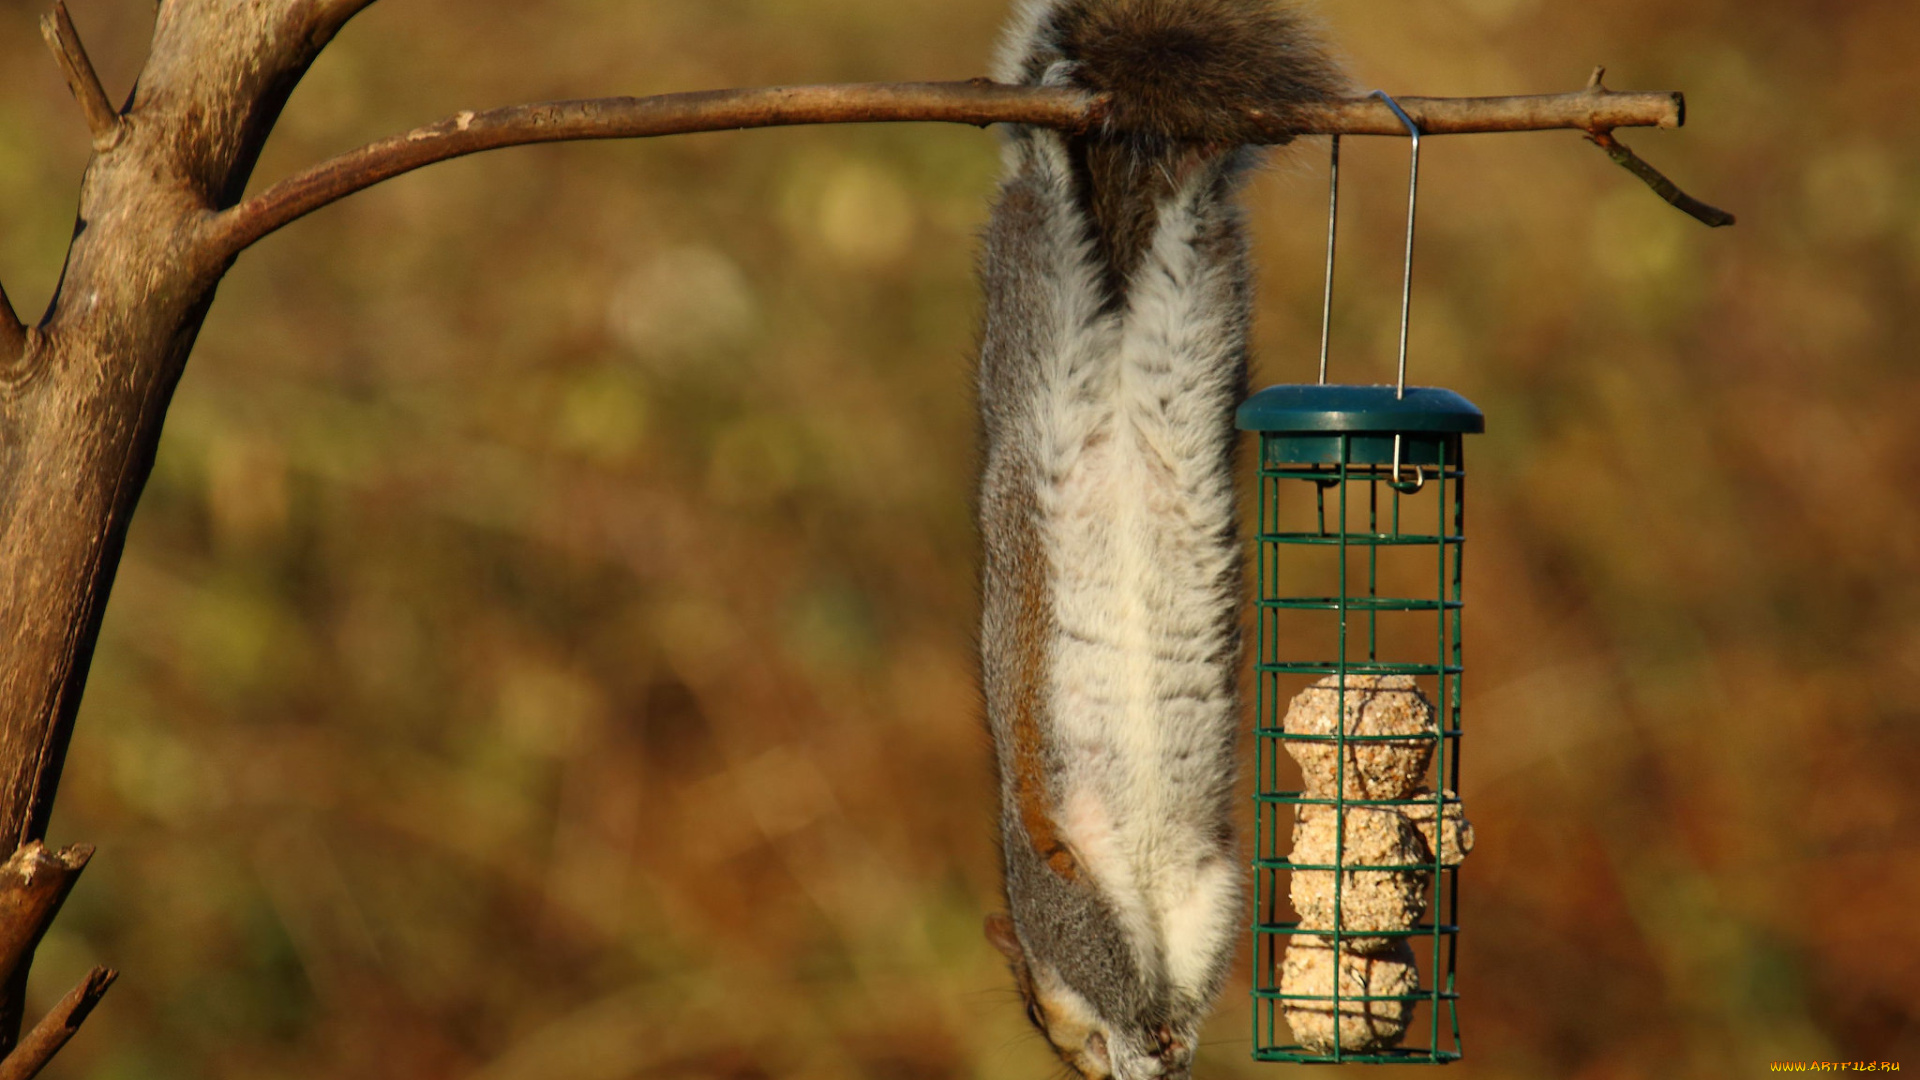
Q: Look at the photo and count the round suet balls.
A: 4